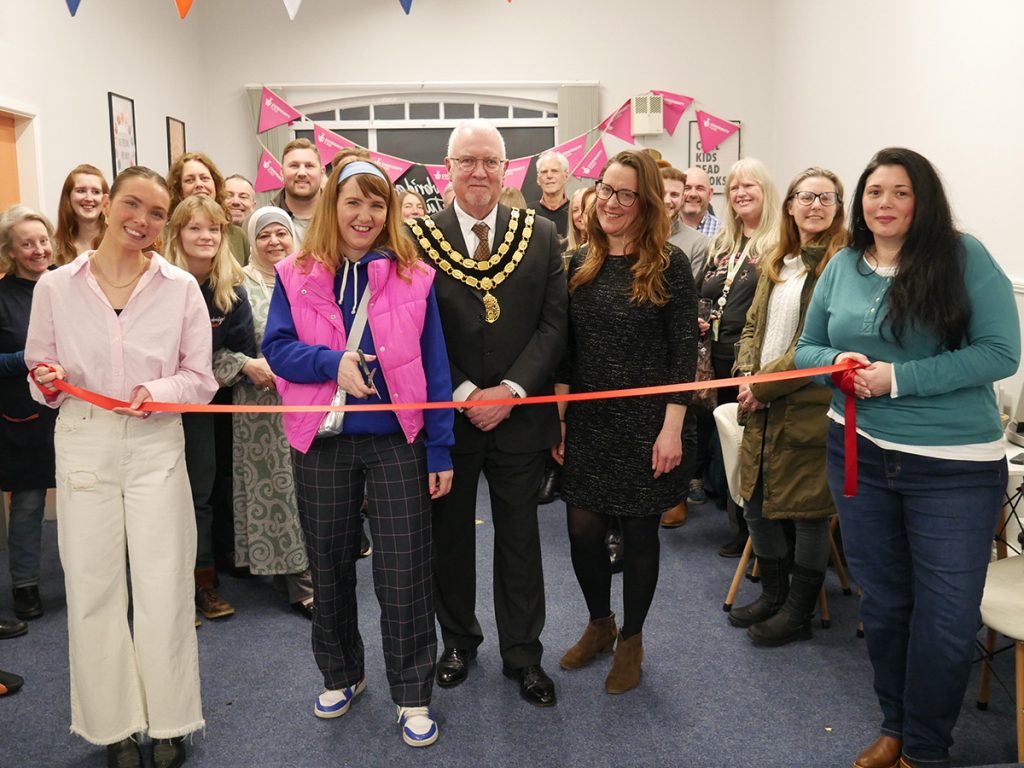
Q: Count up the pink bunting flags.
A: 11